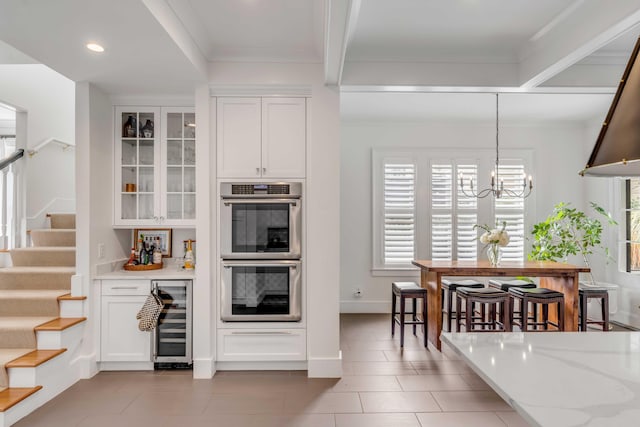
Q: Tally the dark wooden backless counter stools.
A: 6